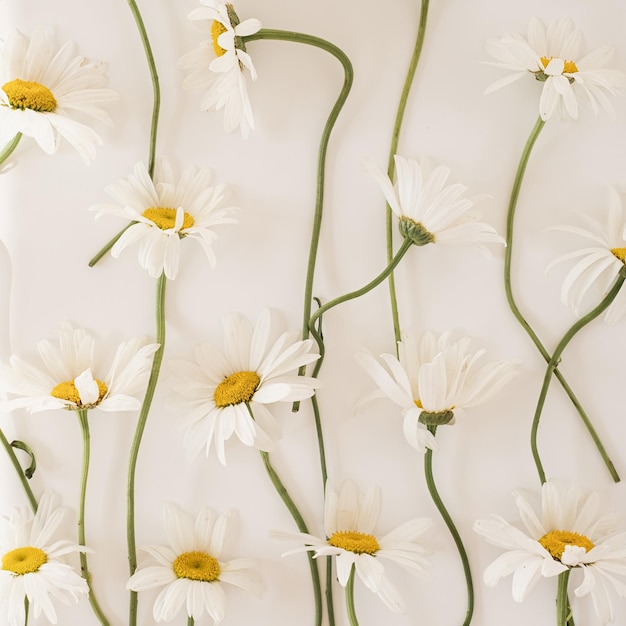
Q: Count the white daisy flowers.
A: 13